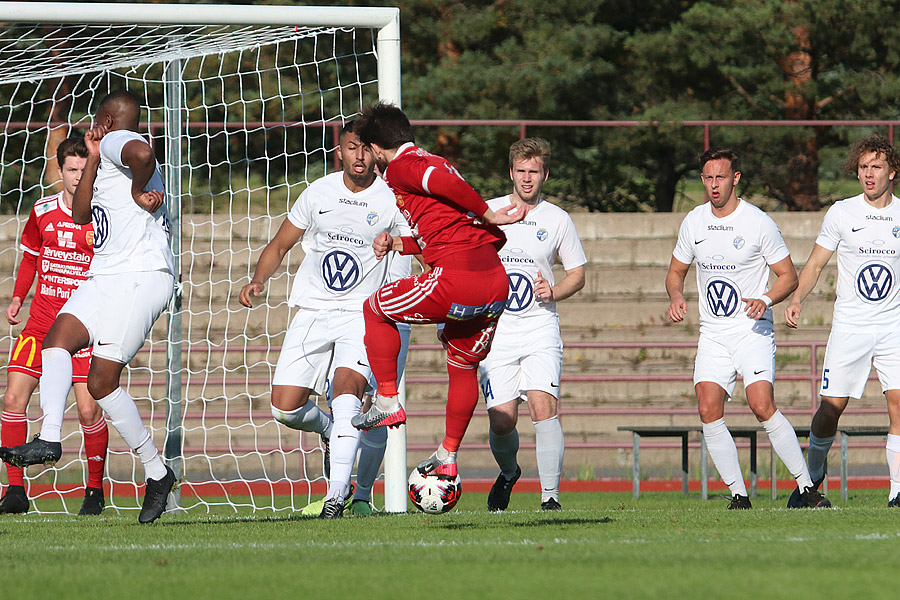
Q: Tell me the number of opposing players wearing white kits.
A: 5